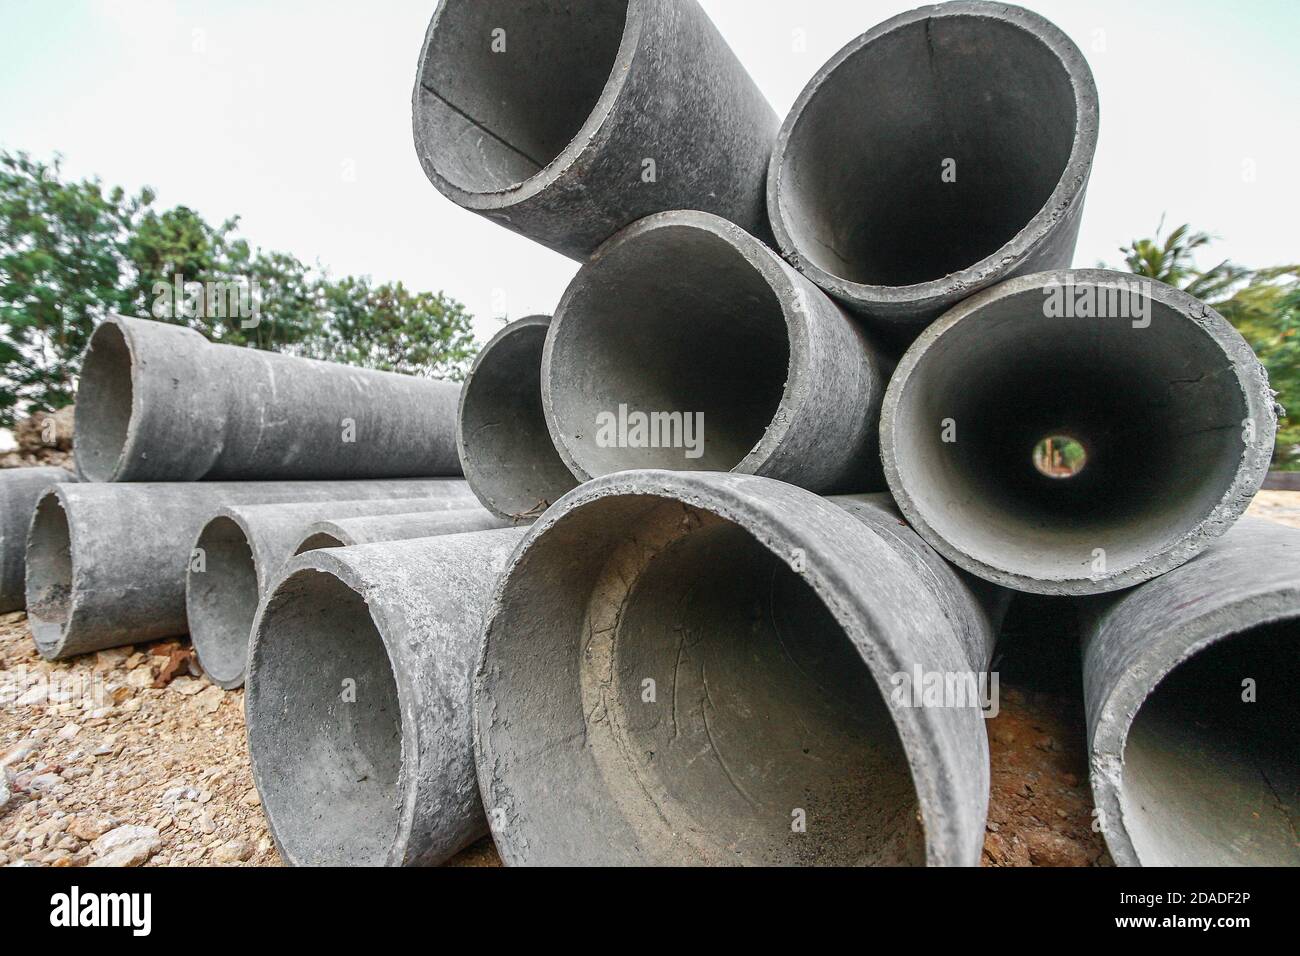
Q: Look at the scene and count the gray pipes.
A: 13